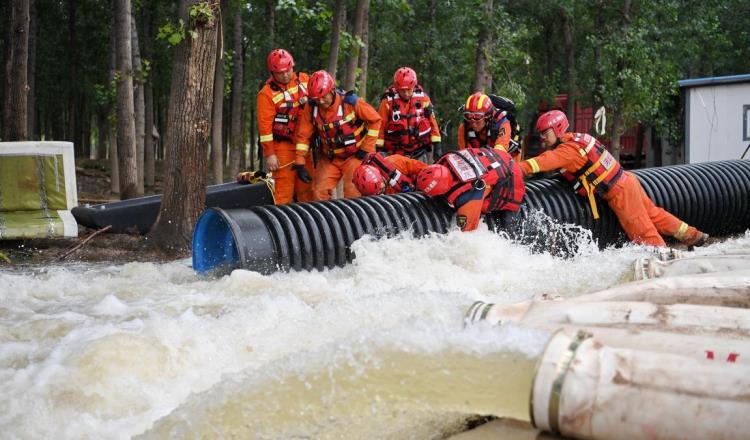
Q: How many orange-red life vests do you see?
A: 7